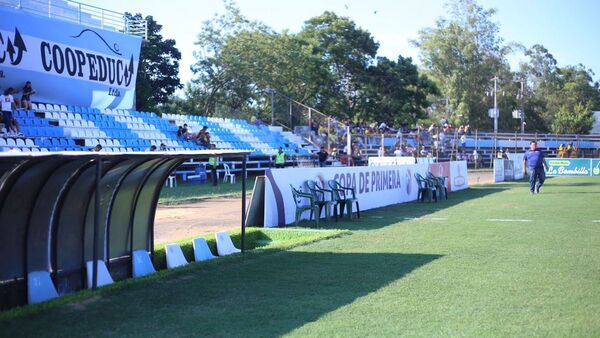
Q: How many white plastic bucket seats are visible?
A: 6